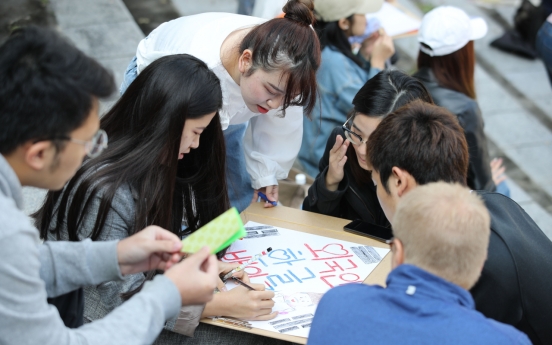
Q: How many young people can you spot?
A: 8